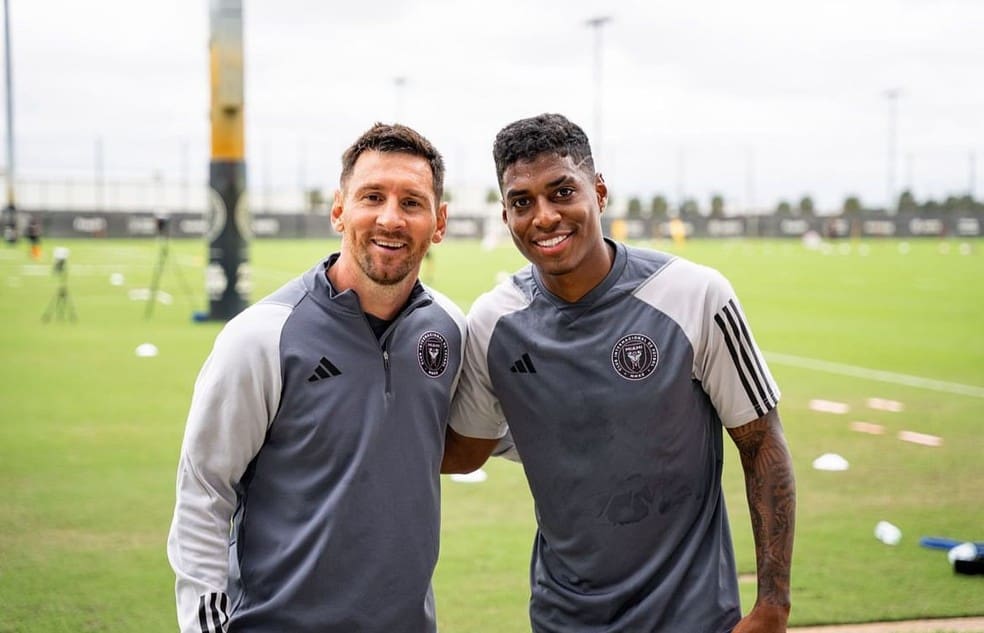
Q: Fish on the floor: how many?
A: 0